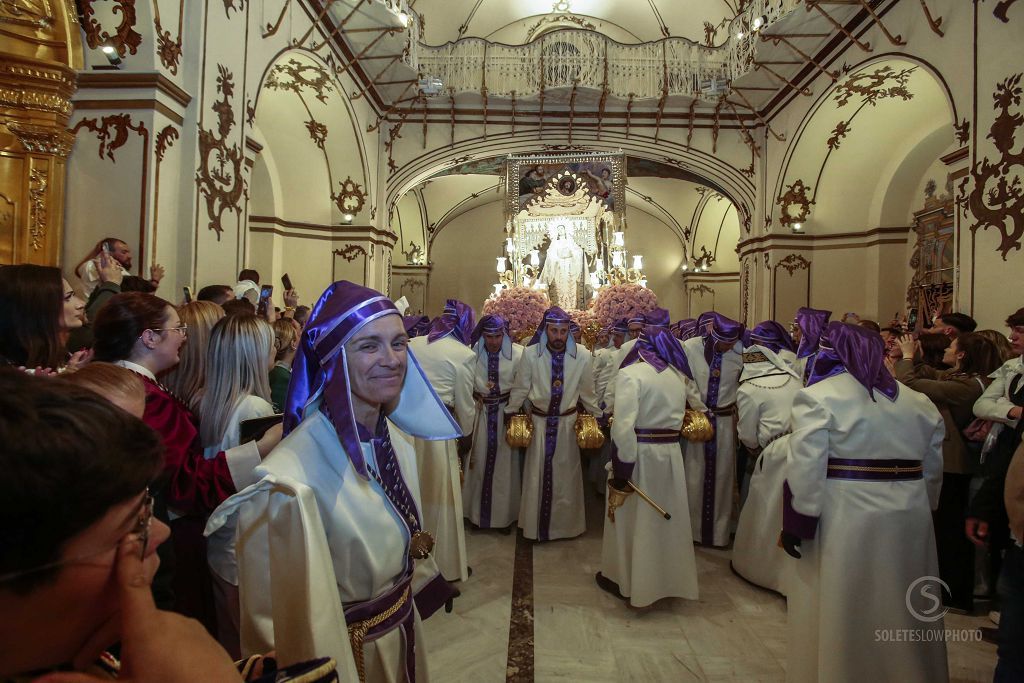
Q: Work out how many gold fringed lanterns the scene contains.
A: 3